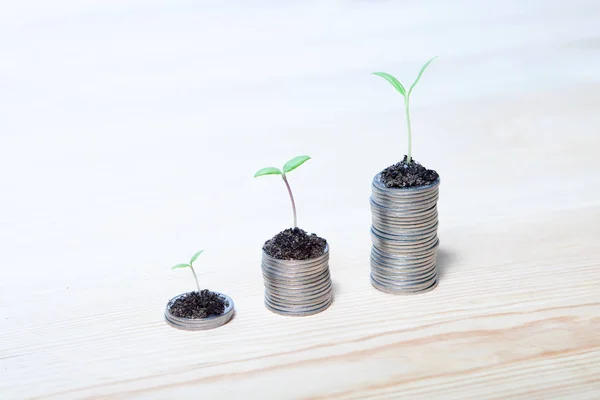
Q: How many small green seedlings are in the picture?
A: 3